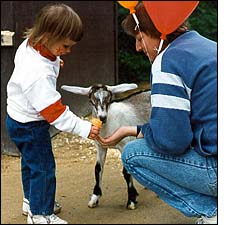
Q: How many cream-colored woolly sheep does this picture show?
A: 0